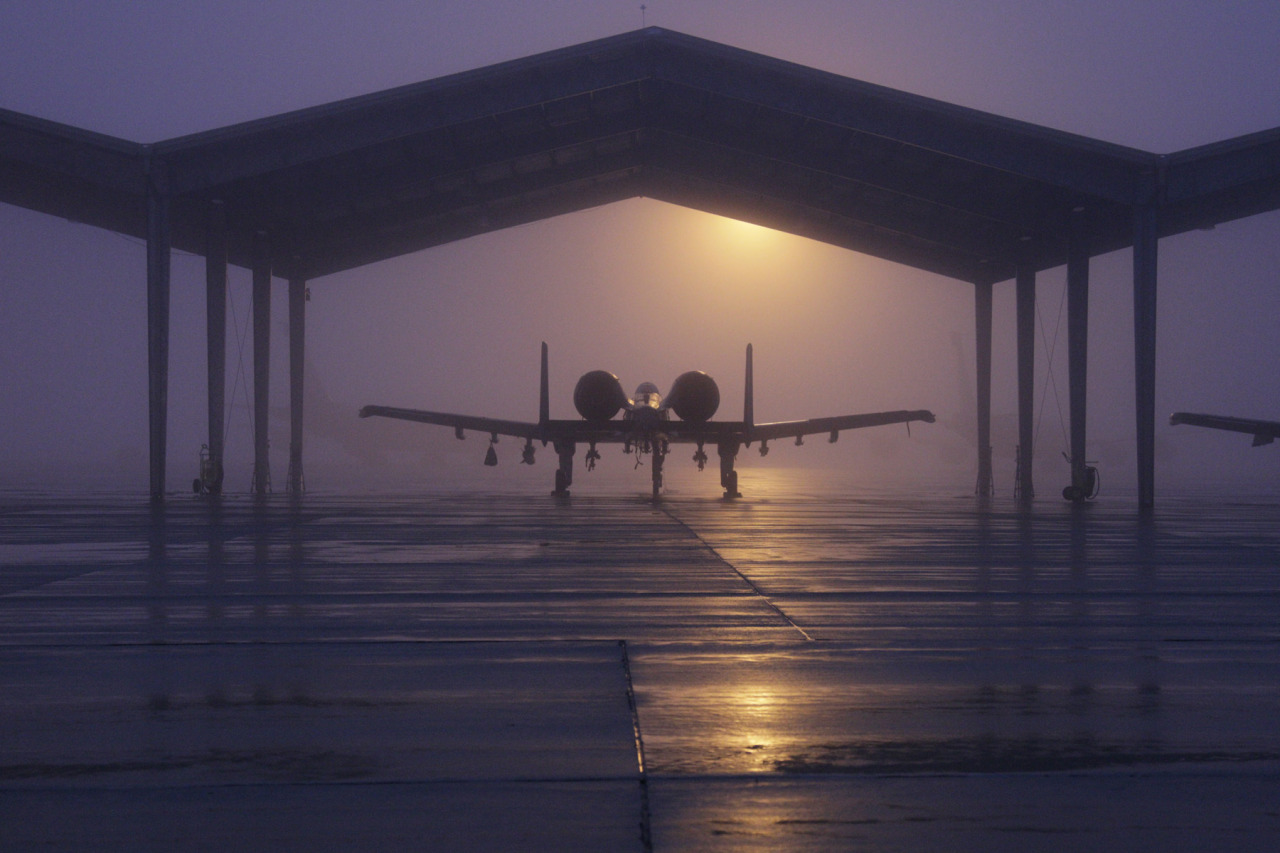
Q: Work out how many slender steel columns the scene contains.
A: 8